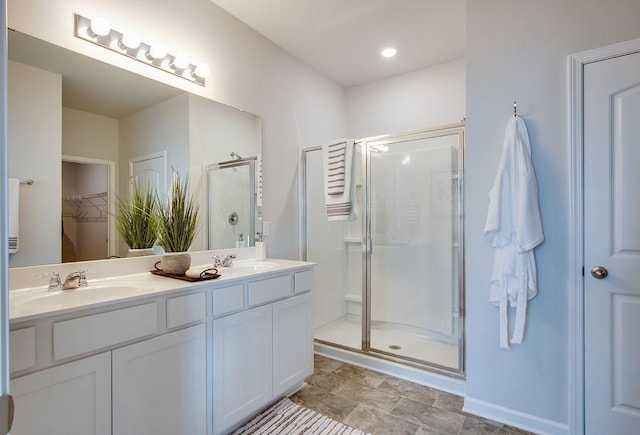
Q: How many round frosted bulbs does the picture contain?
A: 5